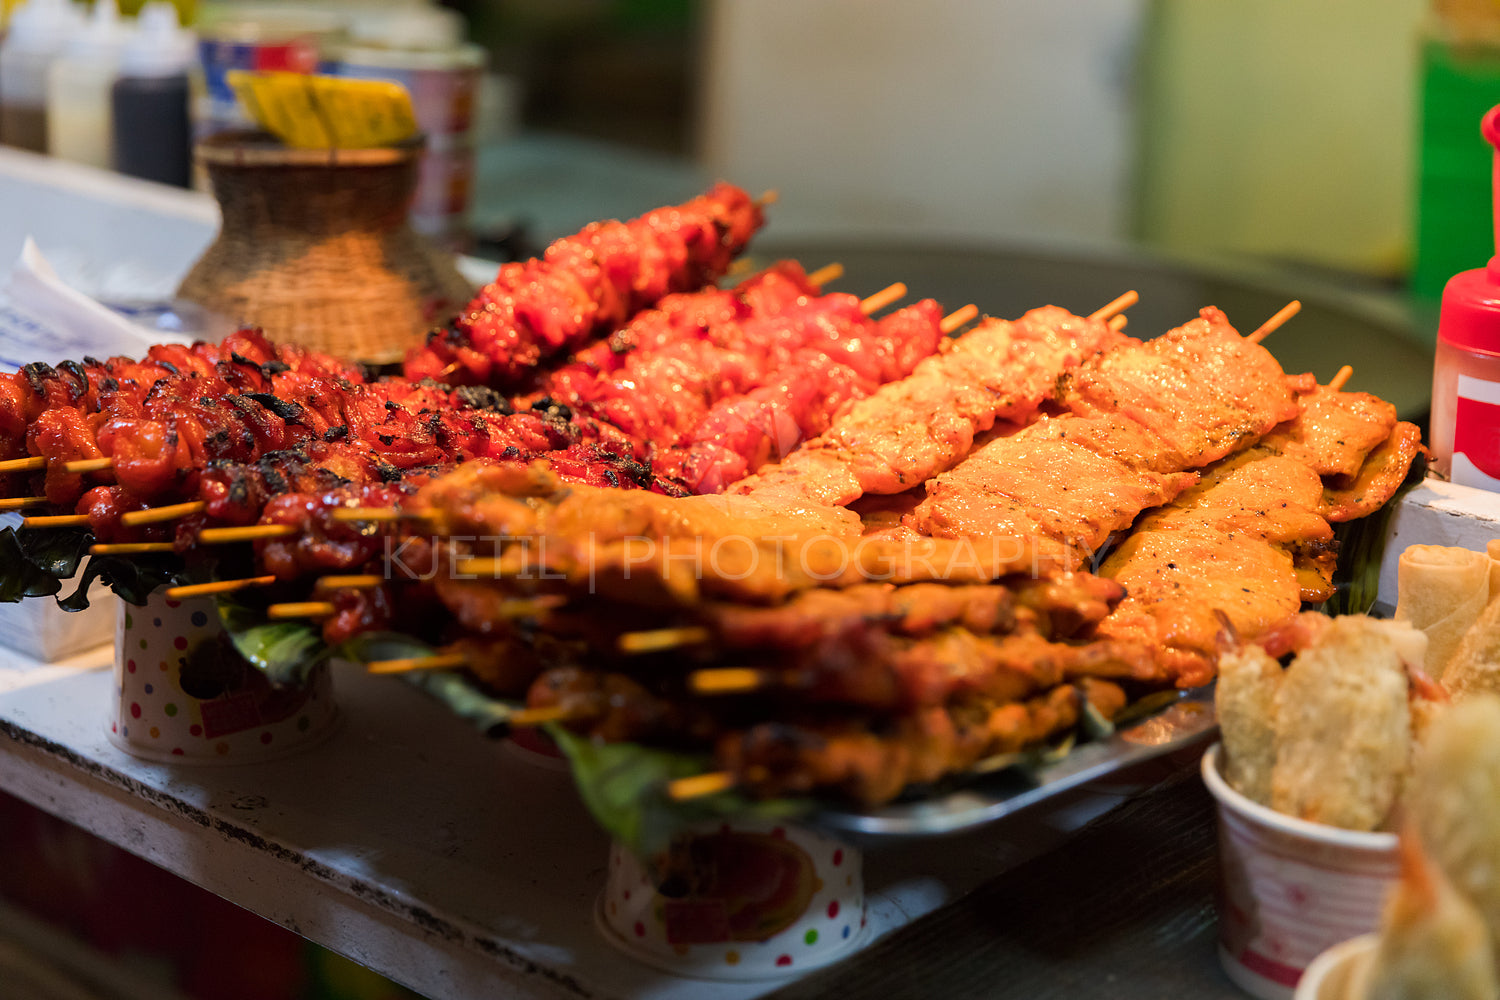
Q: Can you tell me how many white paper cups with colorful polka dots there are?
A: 2